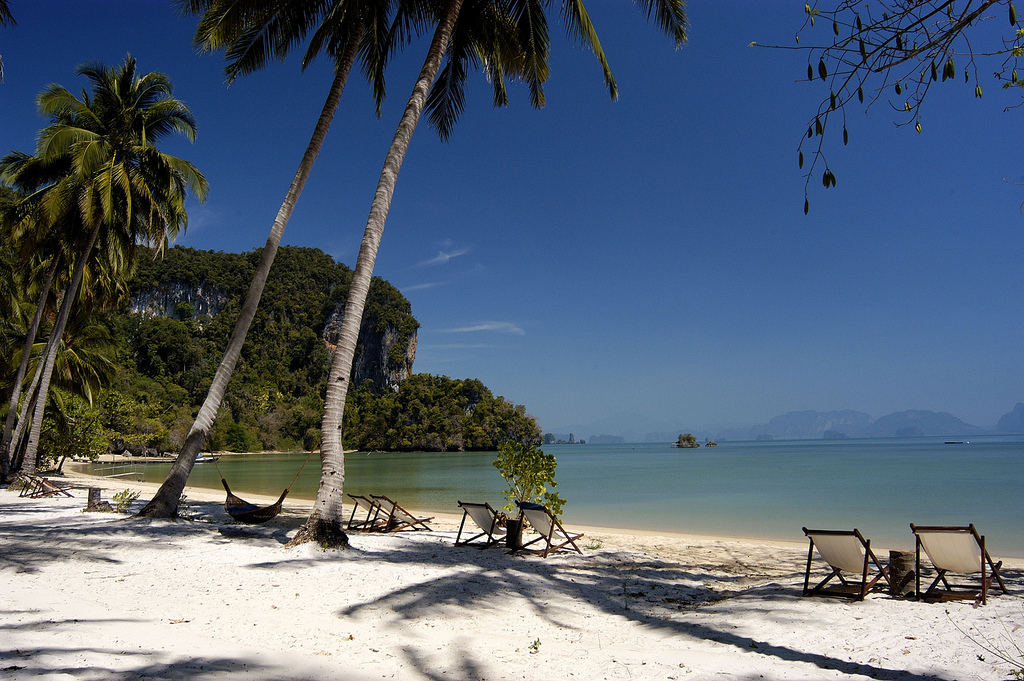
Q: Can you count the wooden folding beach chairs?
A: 8